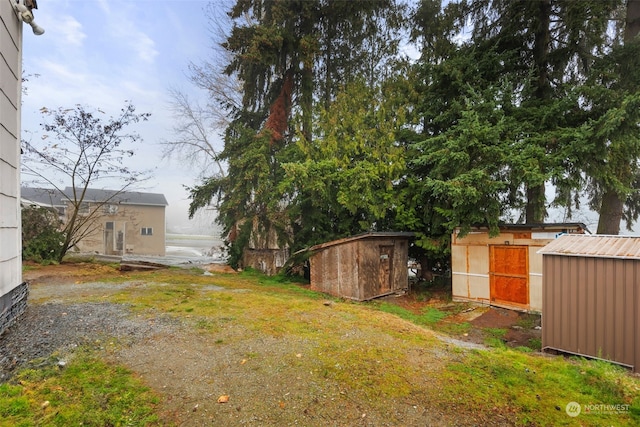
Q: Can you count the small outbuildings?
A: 3